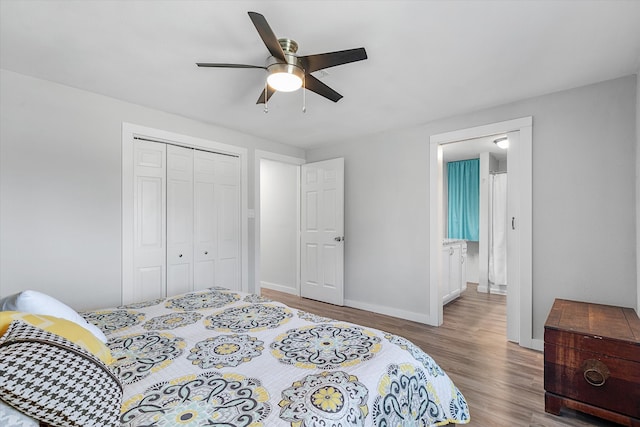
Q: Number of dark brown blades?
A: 5